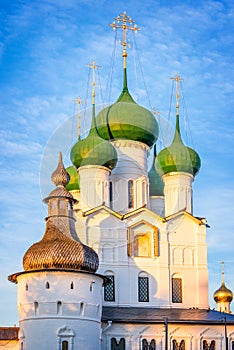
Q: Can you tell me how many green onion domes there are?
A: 5